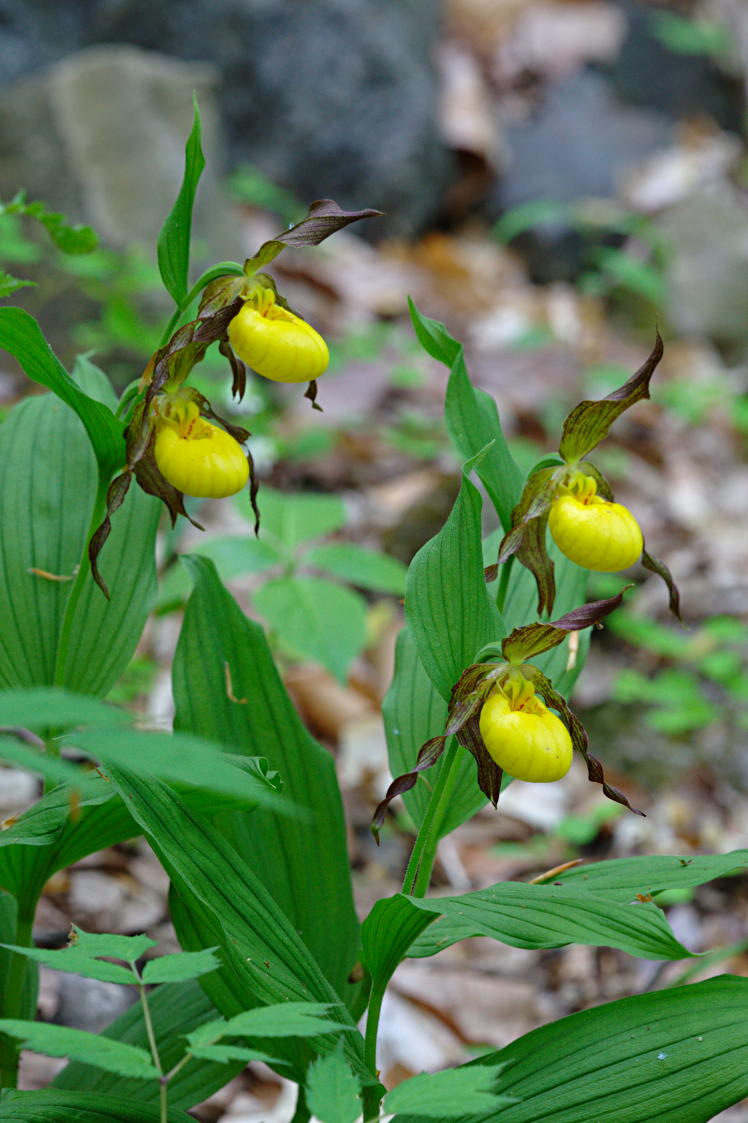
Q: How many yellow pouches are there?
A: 4